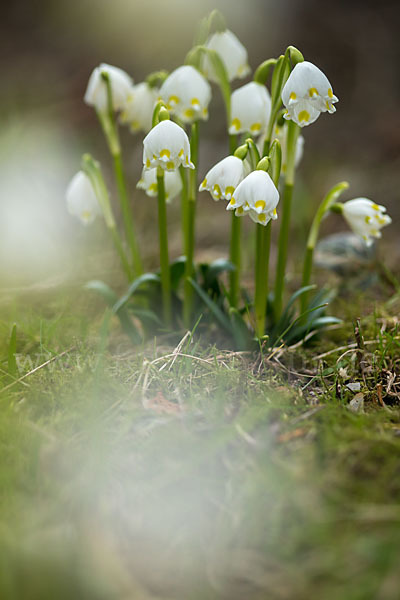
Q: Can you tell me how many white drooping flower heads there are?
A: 13